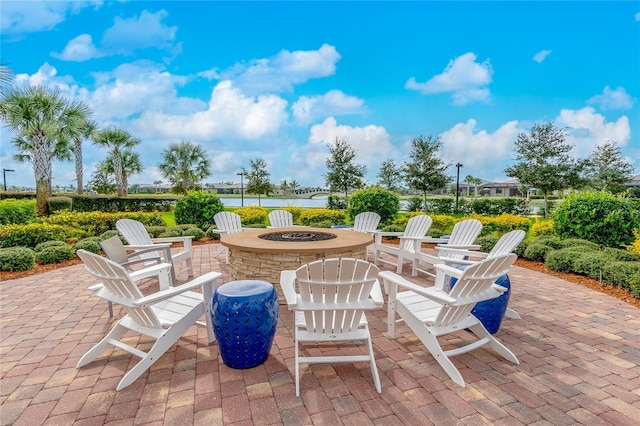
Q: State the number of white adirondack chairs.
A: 10